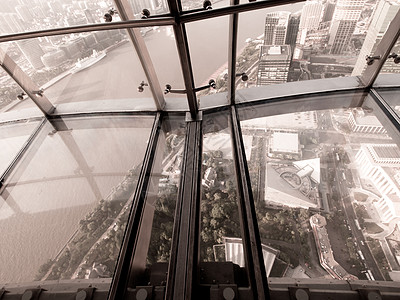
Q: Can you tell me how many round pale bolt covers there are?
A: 6